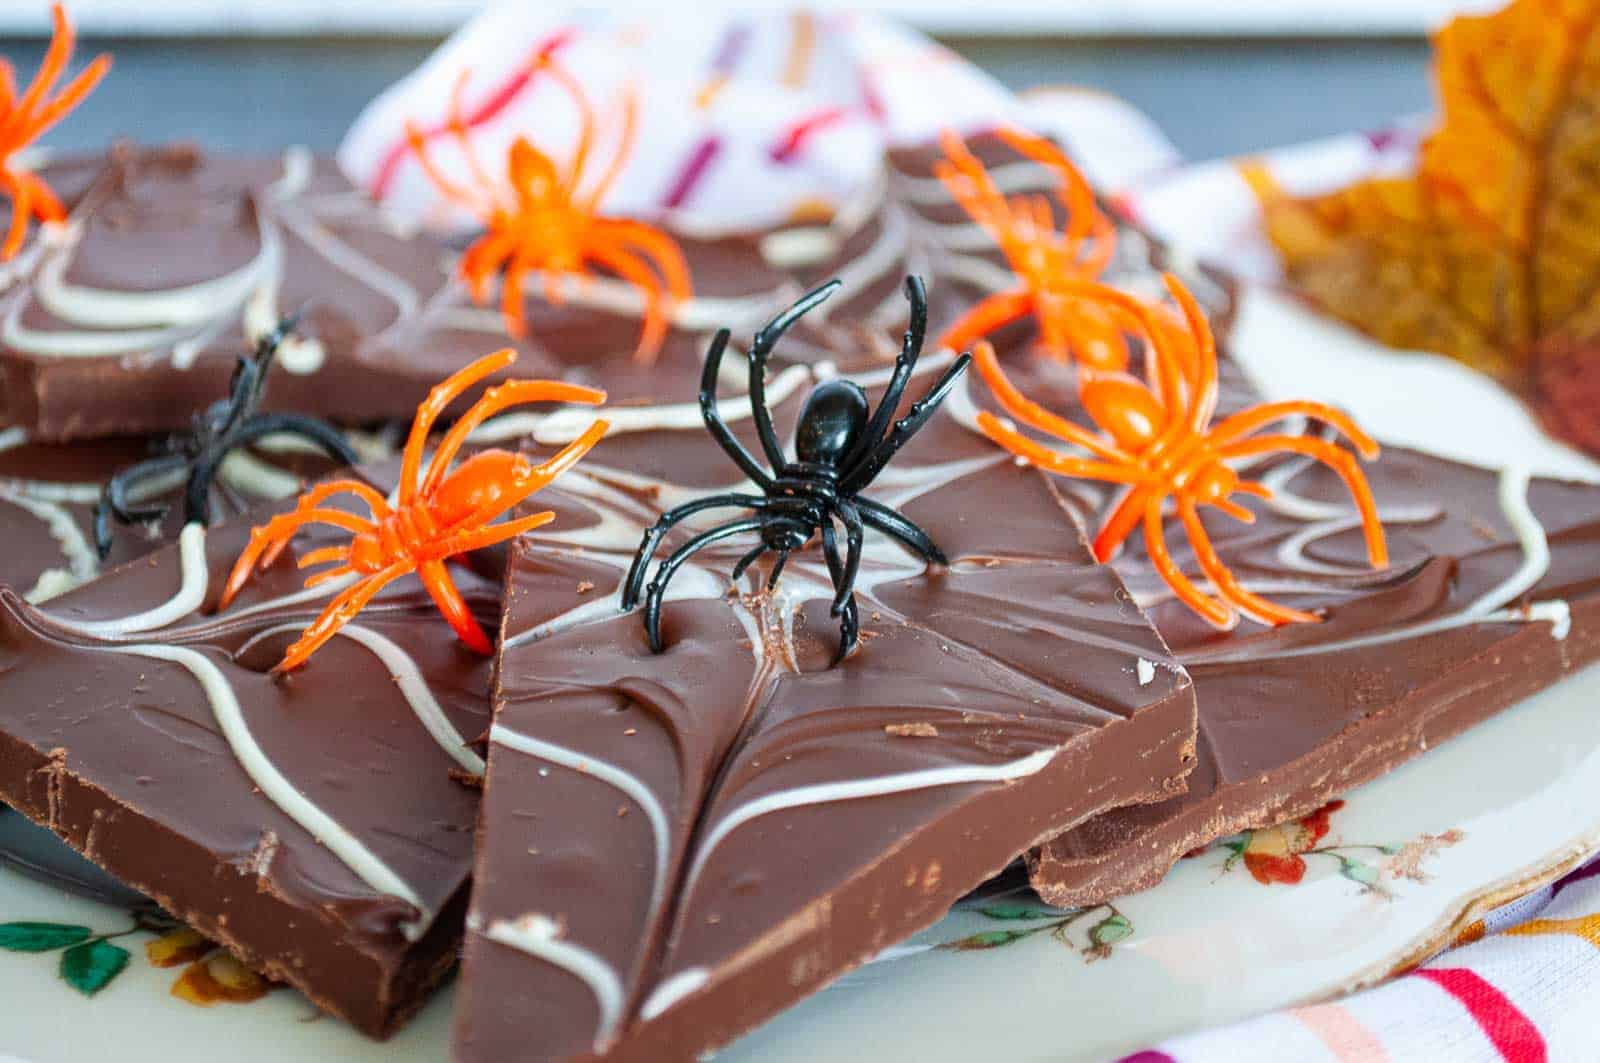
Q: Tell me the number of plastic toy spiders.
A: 7